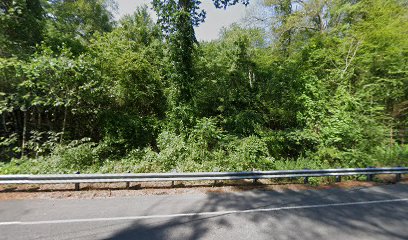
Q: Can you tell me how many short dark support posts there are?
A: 9